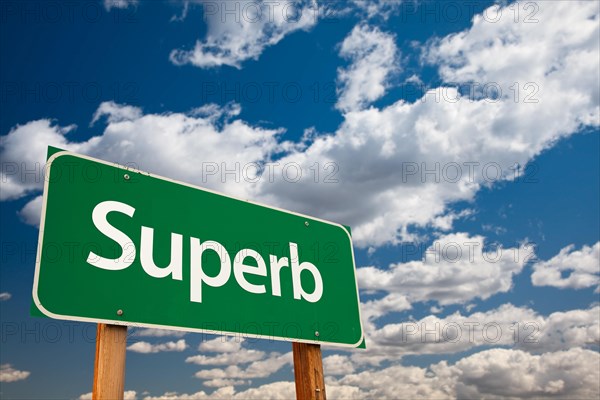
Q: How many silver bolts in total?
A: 4